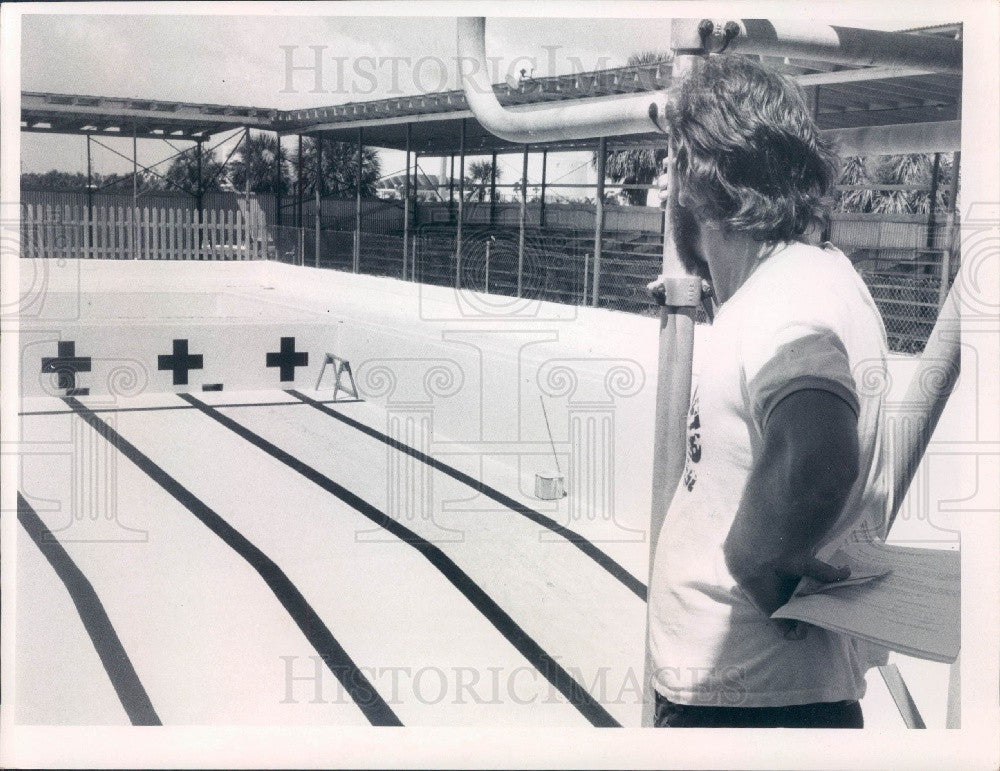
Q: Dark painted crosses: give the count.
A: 3